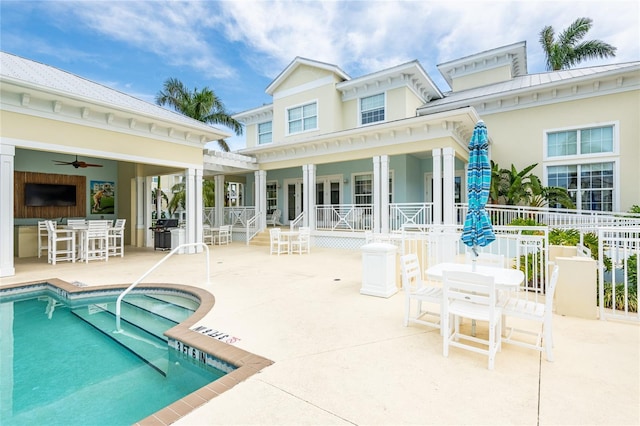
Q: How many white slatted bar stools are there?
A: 6